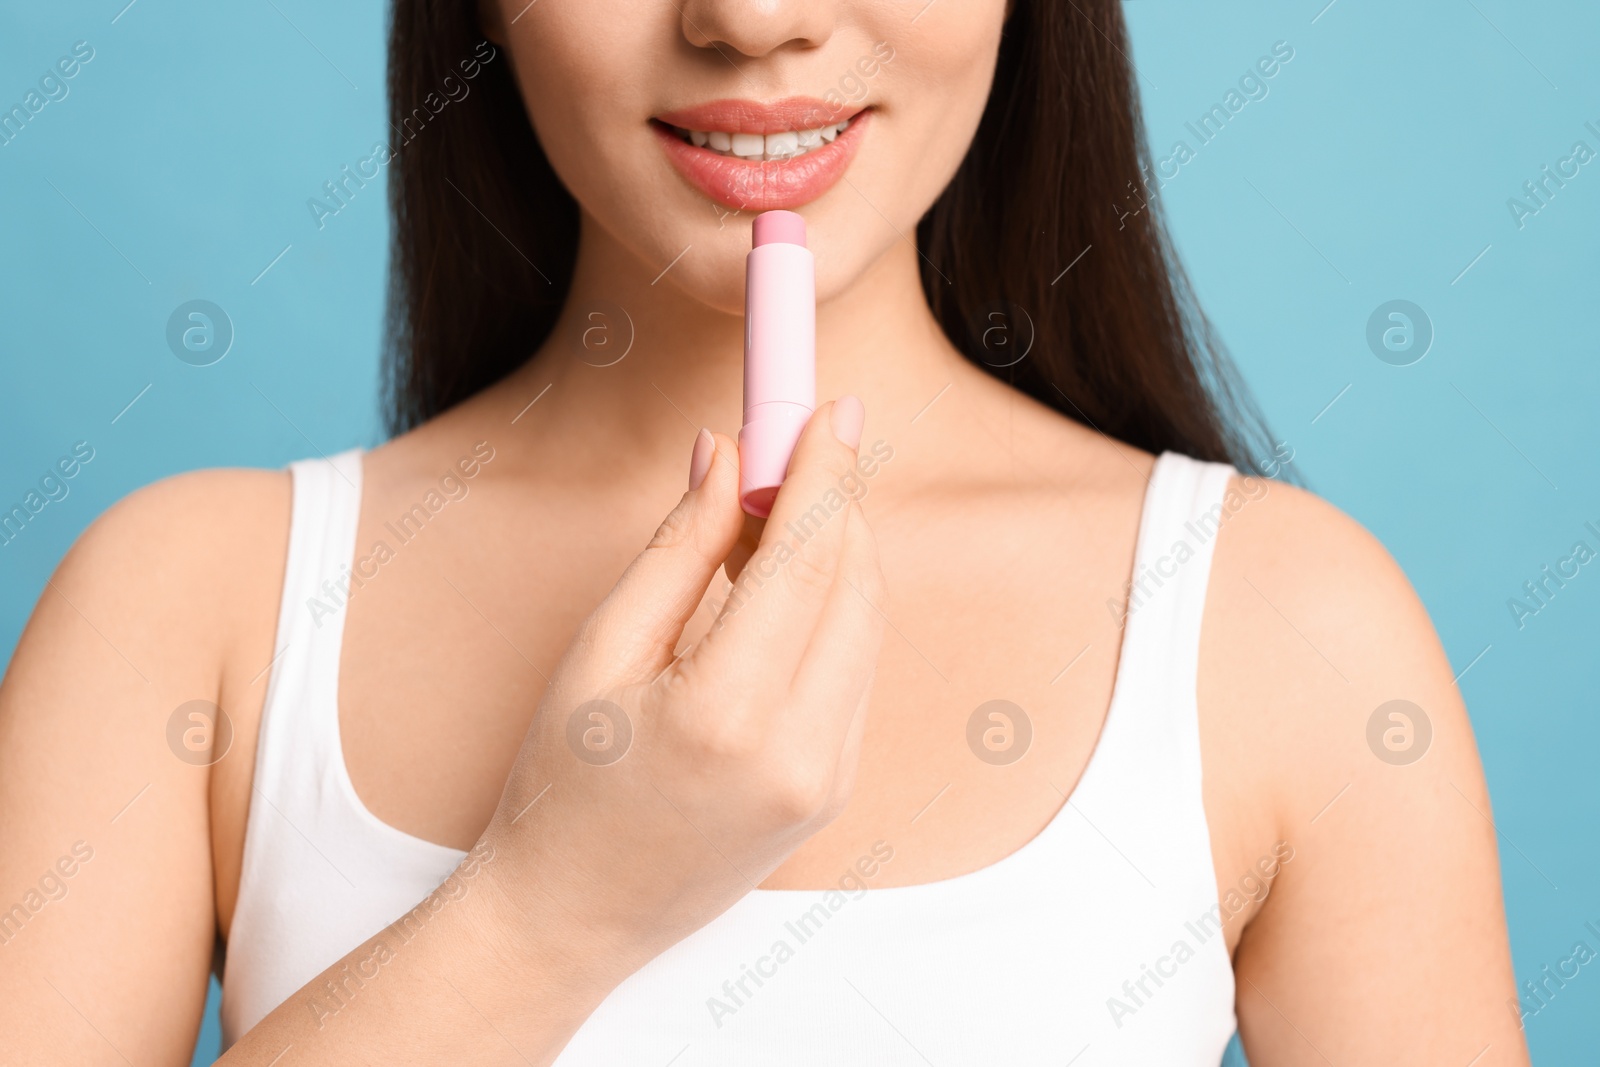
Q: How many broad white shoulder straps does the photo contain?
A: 2